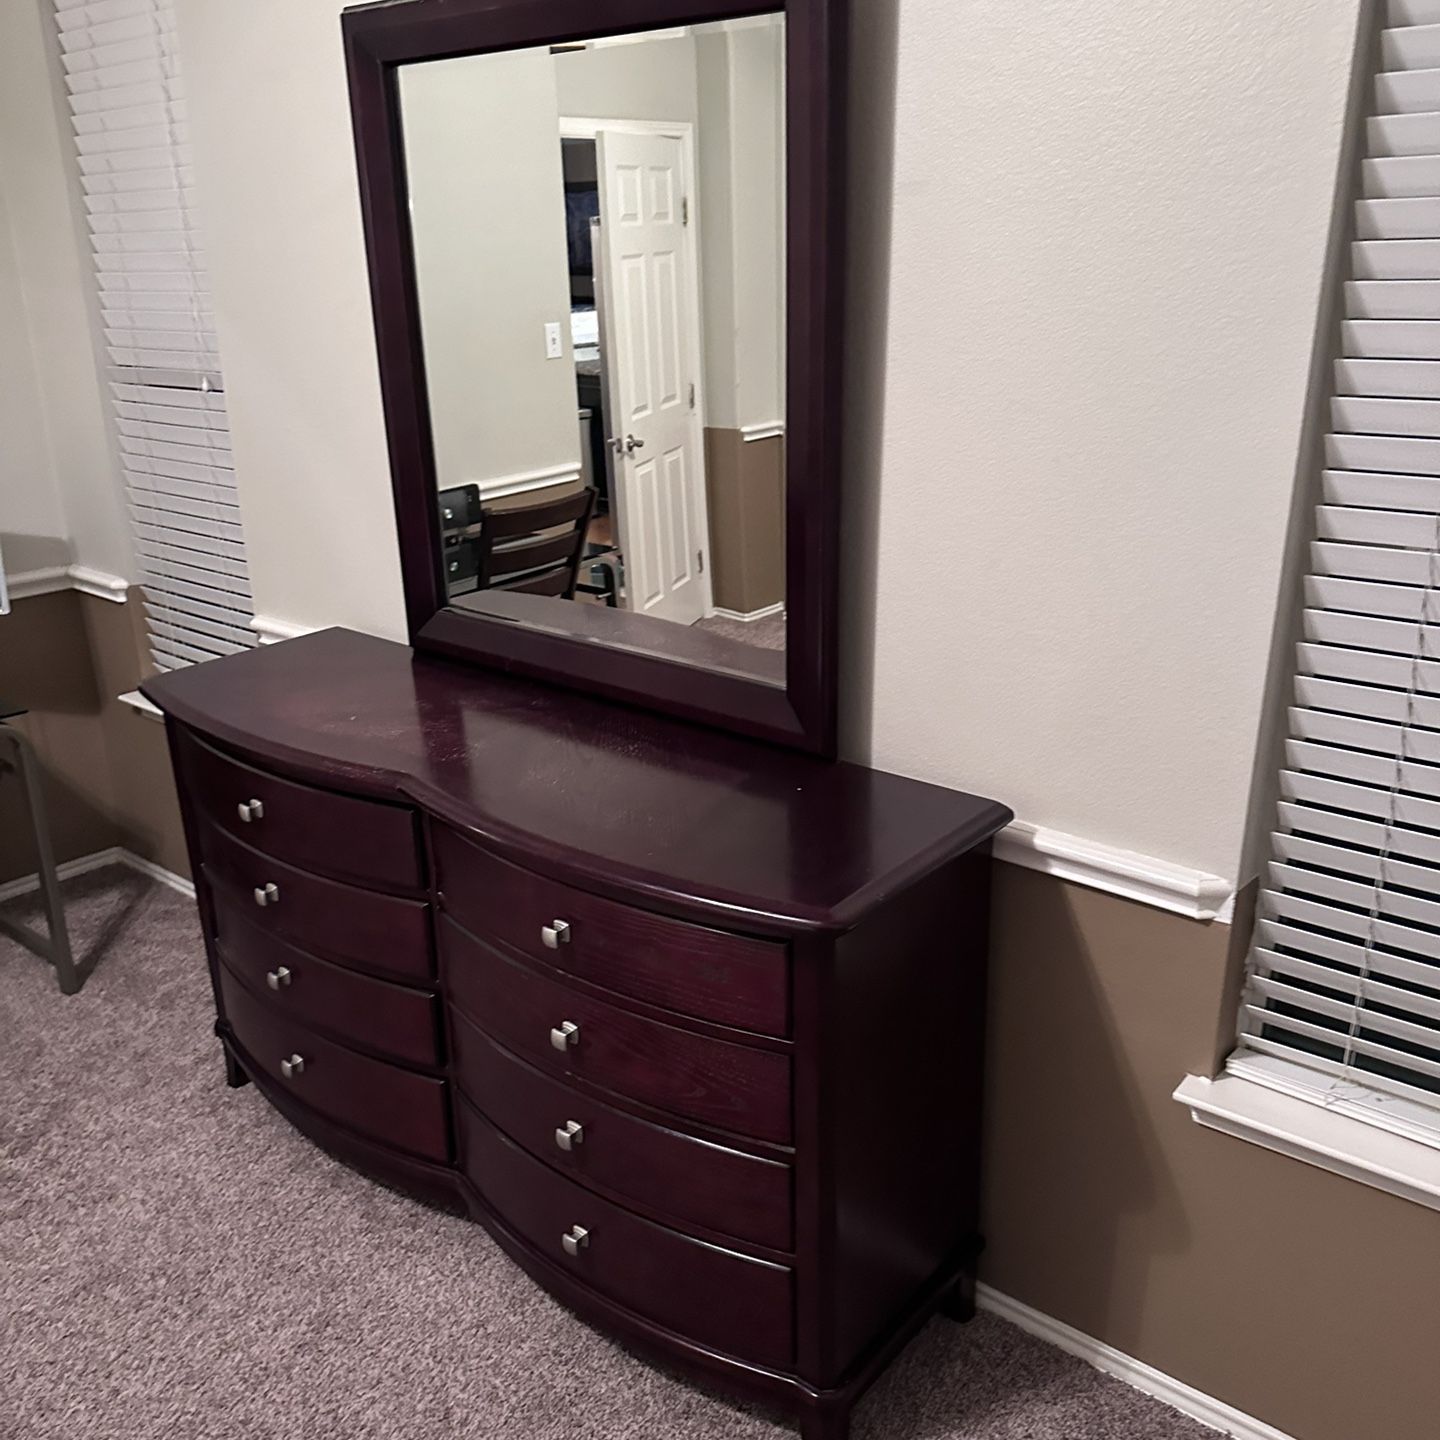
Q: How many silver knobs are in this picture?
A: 8